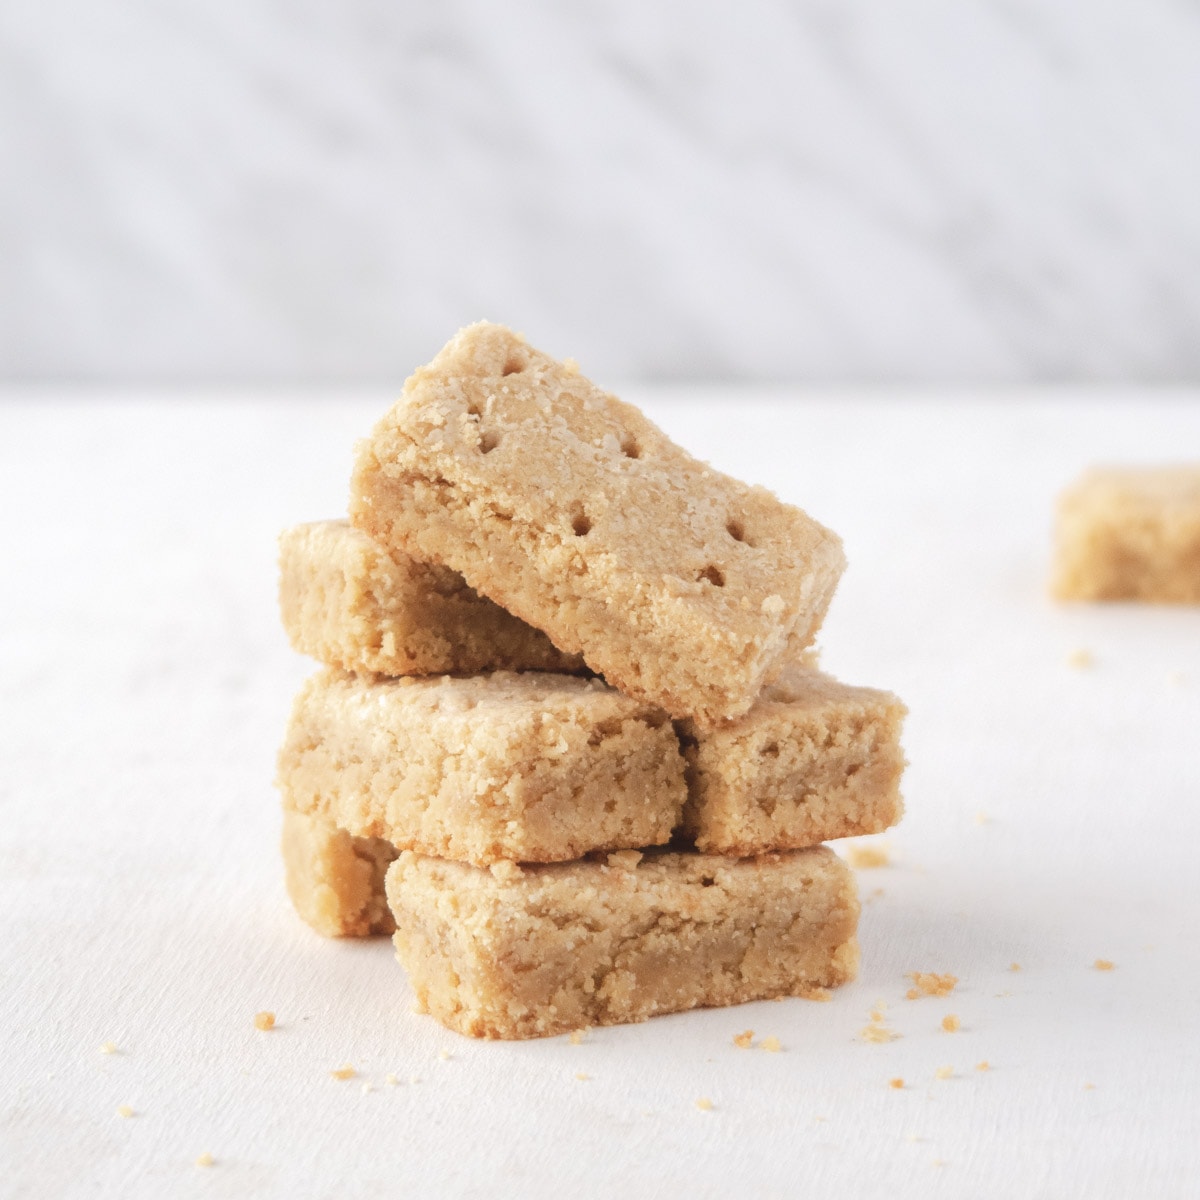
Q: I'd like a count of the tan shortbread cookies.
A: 7